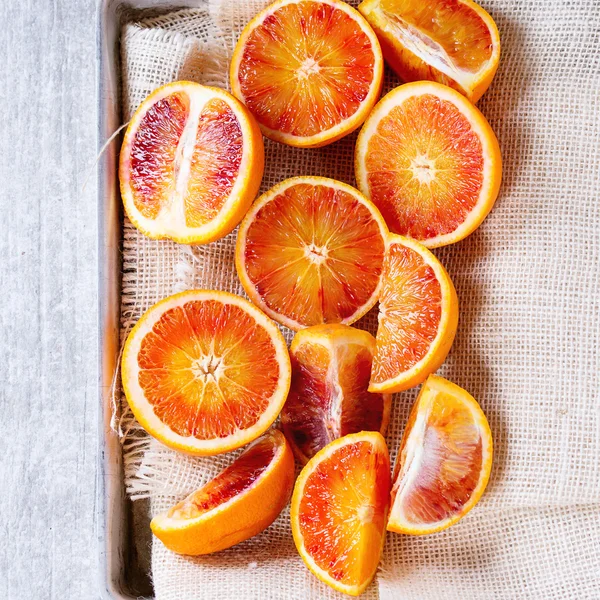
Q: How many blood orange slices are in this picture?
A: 11